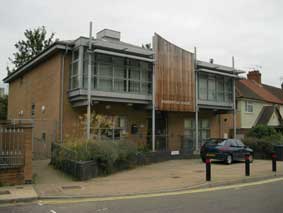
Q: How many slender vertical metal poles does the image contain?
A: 4